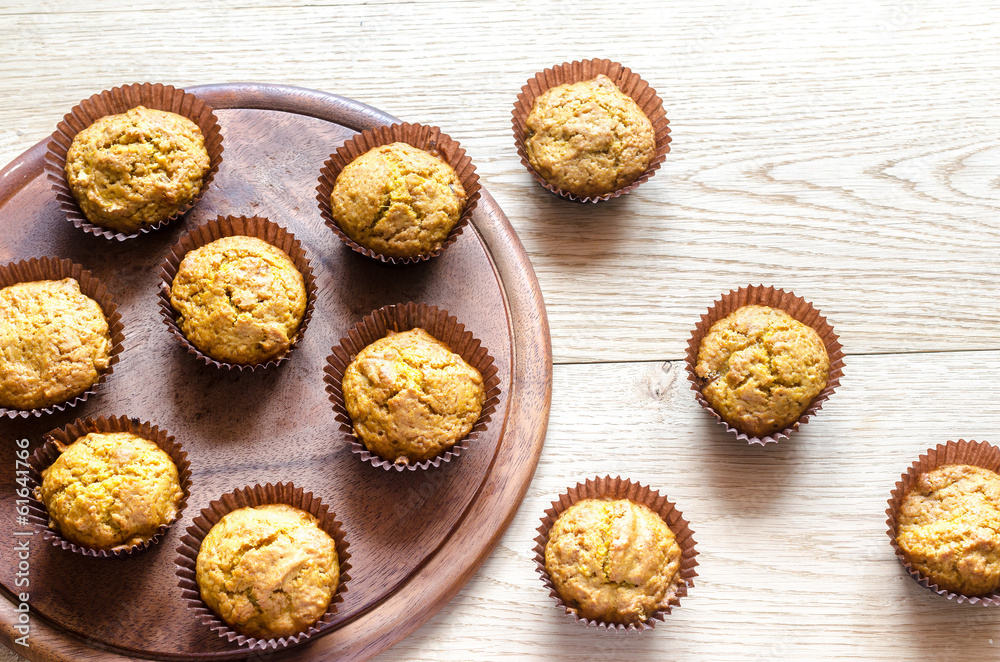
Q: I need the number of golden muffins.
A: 11